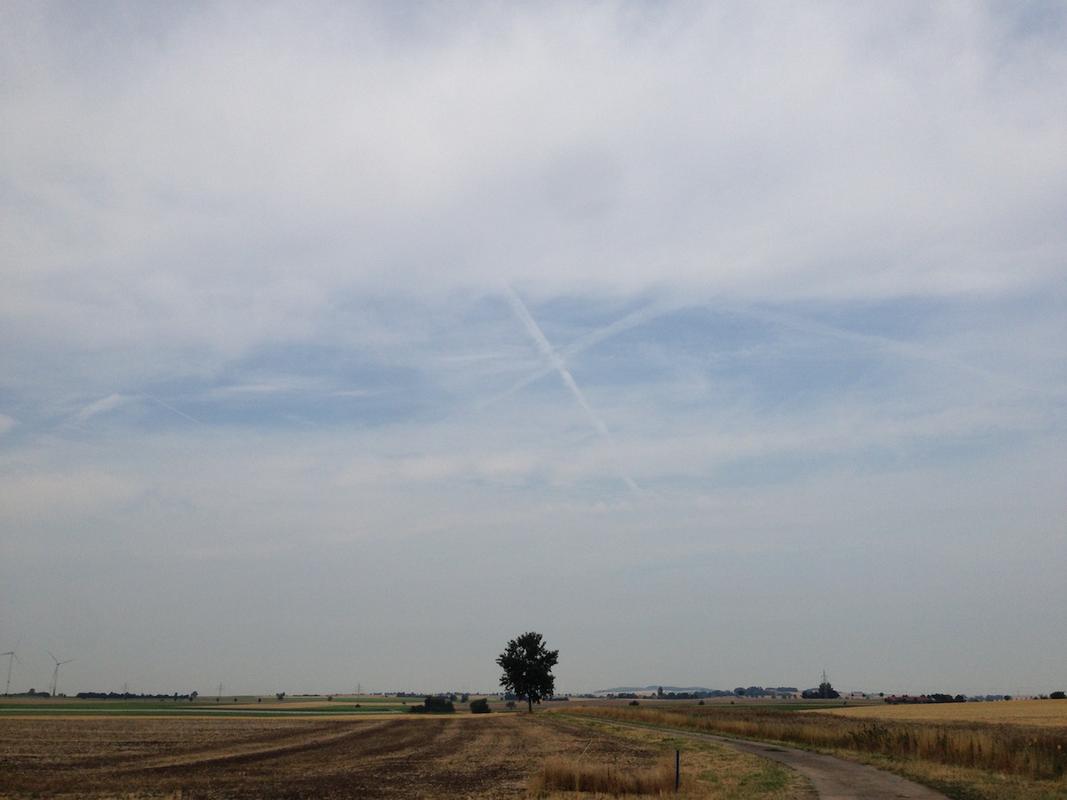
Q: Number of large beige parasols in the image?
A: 0